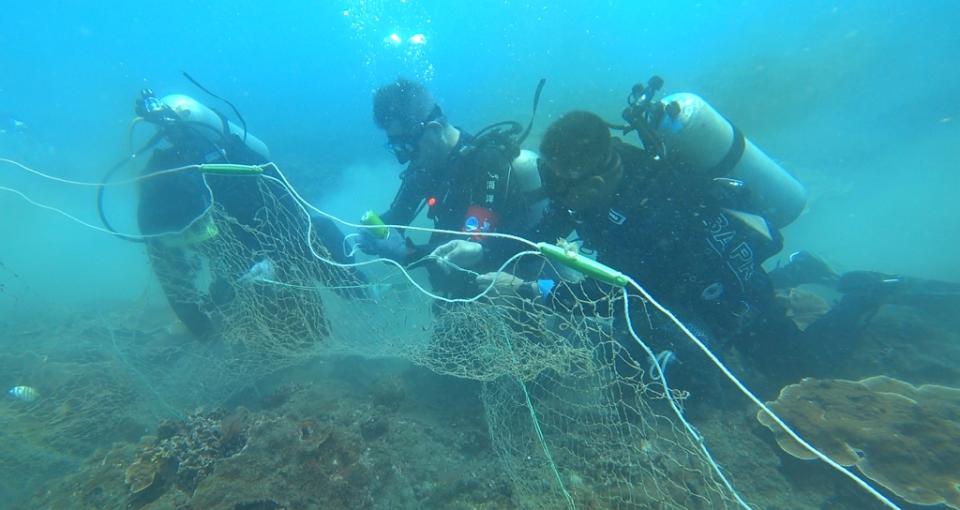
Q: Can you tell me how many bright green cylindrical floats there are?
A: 2